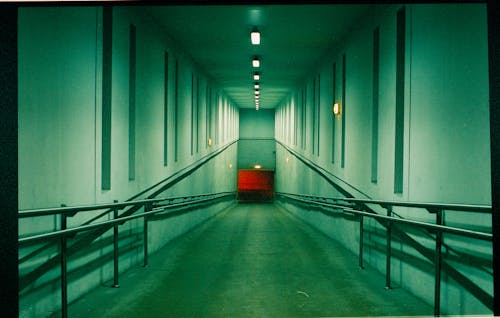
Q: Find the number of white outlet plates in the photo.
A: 0